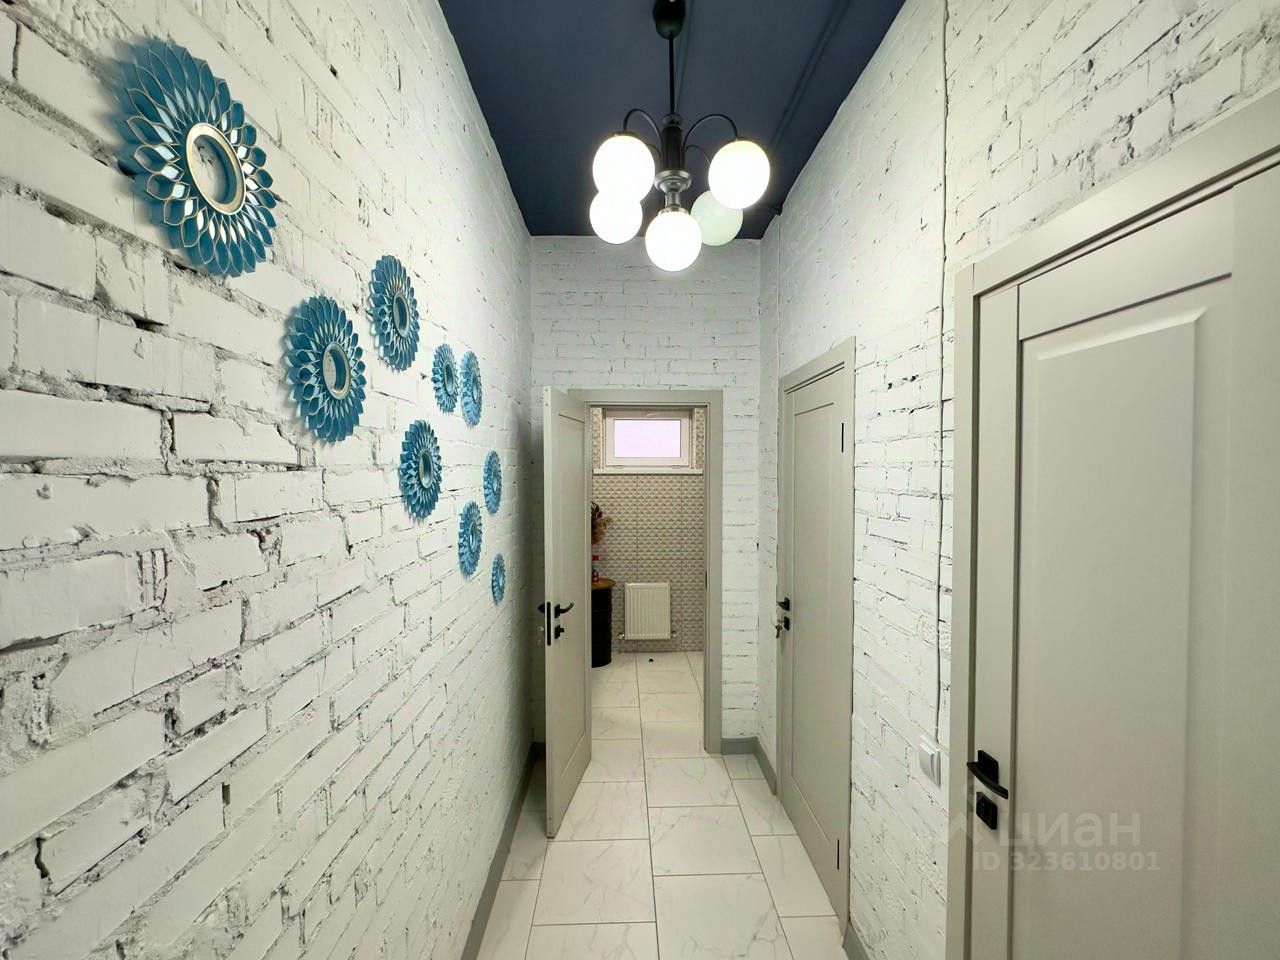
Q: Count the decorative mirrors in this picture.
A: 9